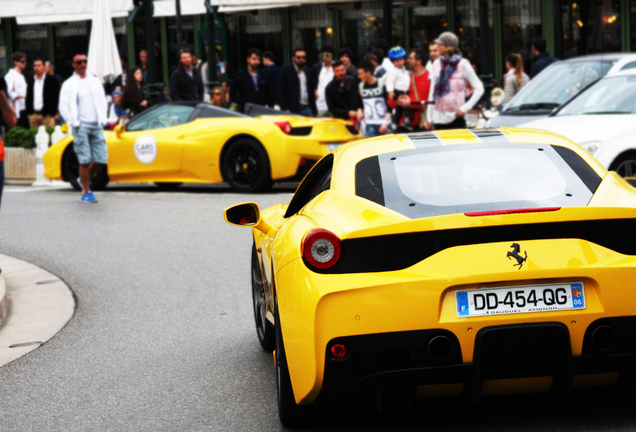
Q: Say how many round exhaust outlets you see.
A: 2